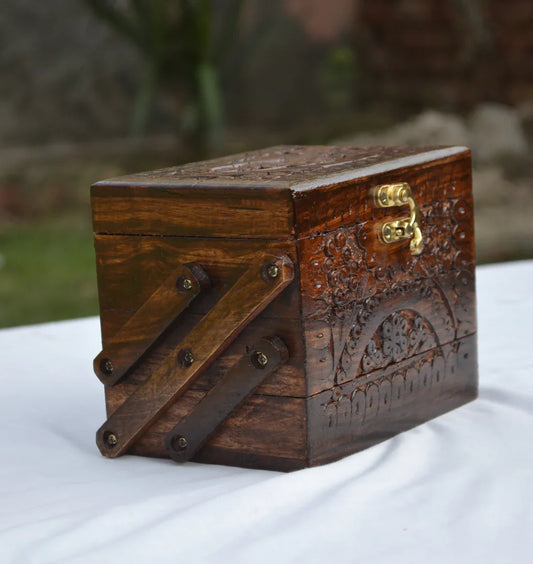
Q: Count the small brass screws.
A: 7